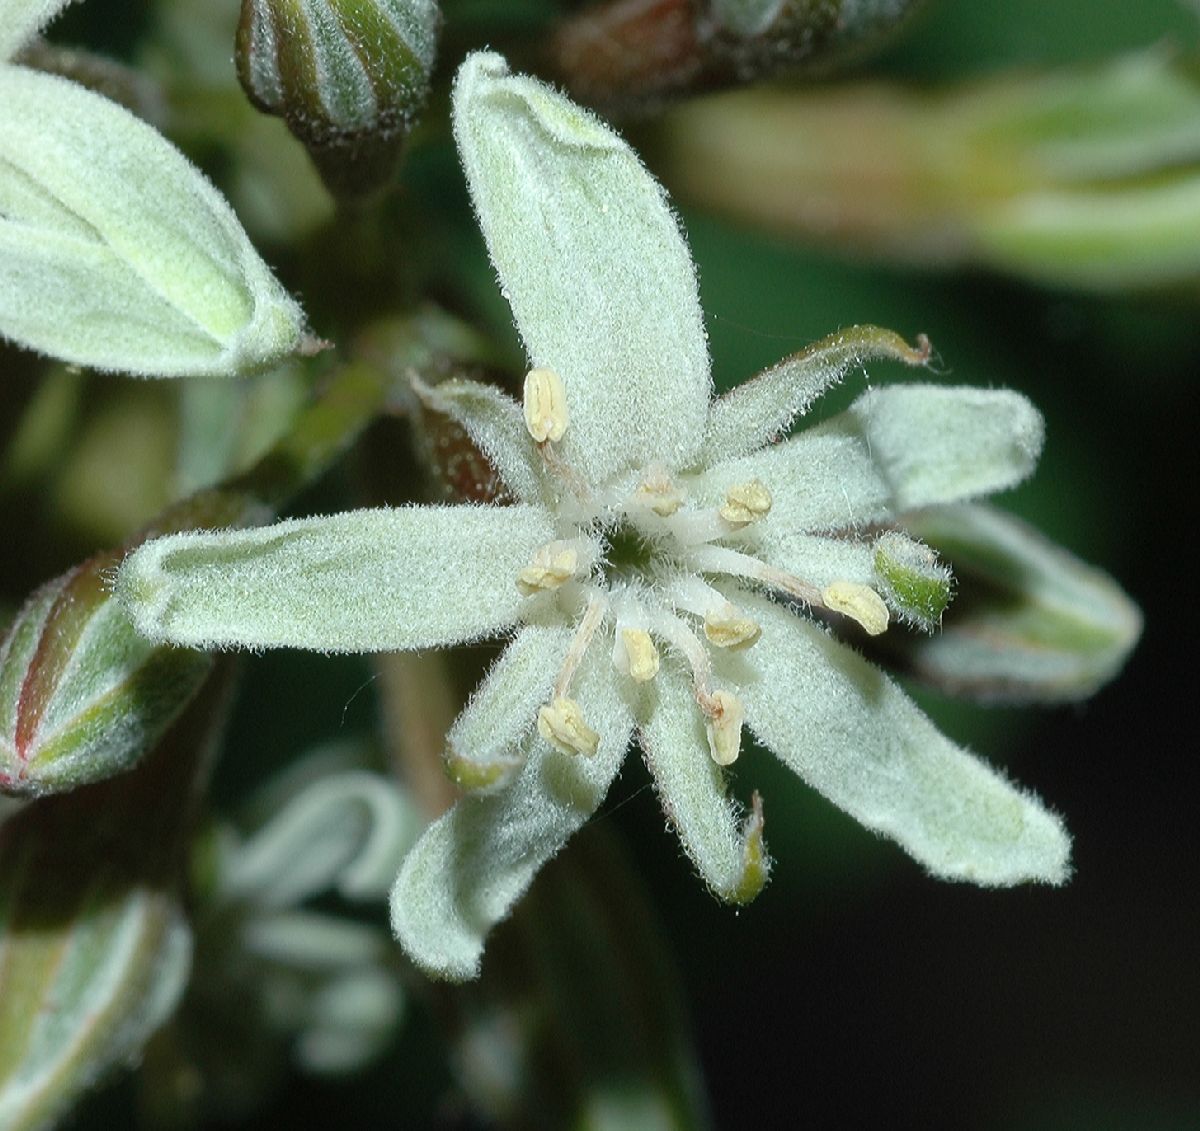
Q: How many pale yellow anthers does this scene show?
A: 9